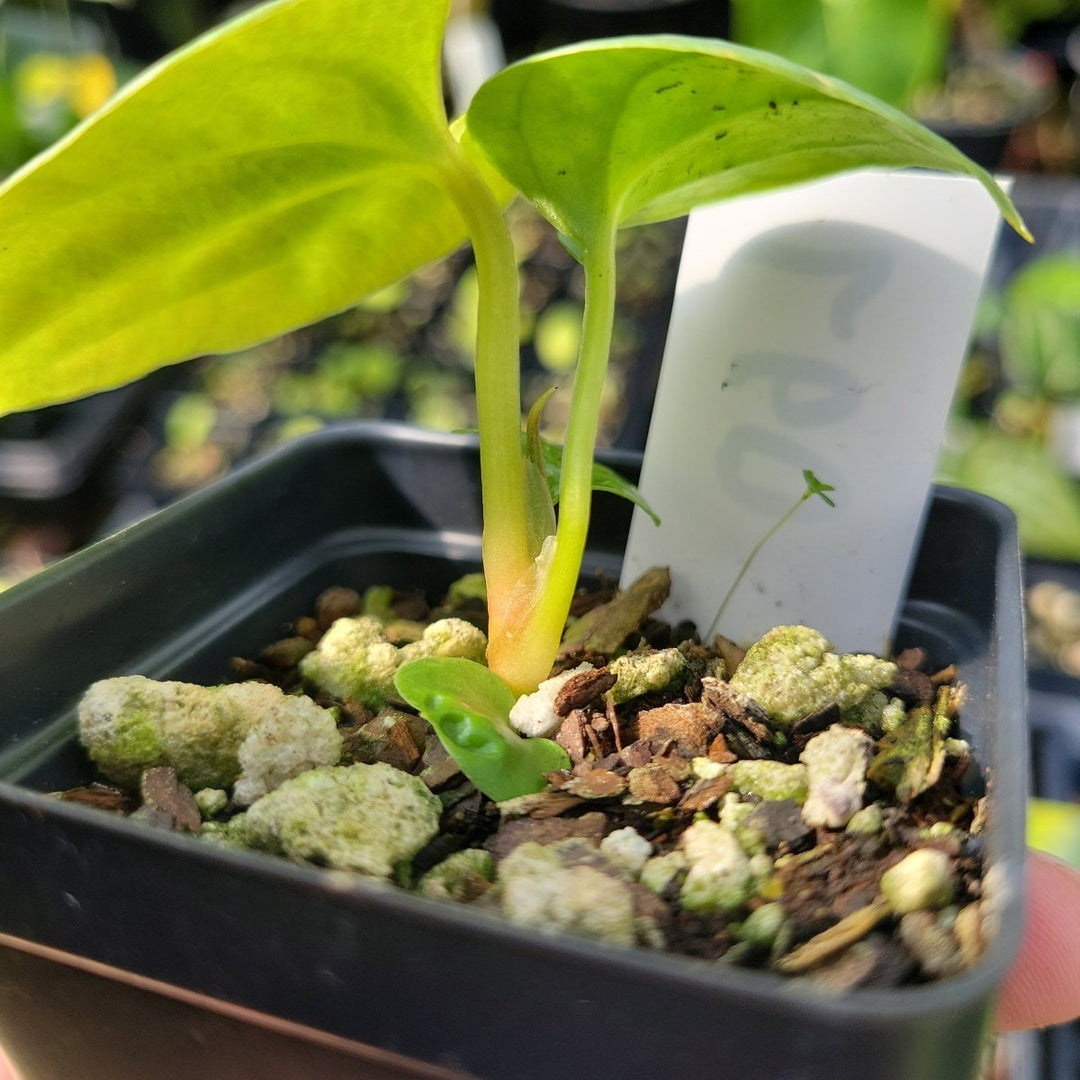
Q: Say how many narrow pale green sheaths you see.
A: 1